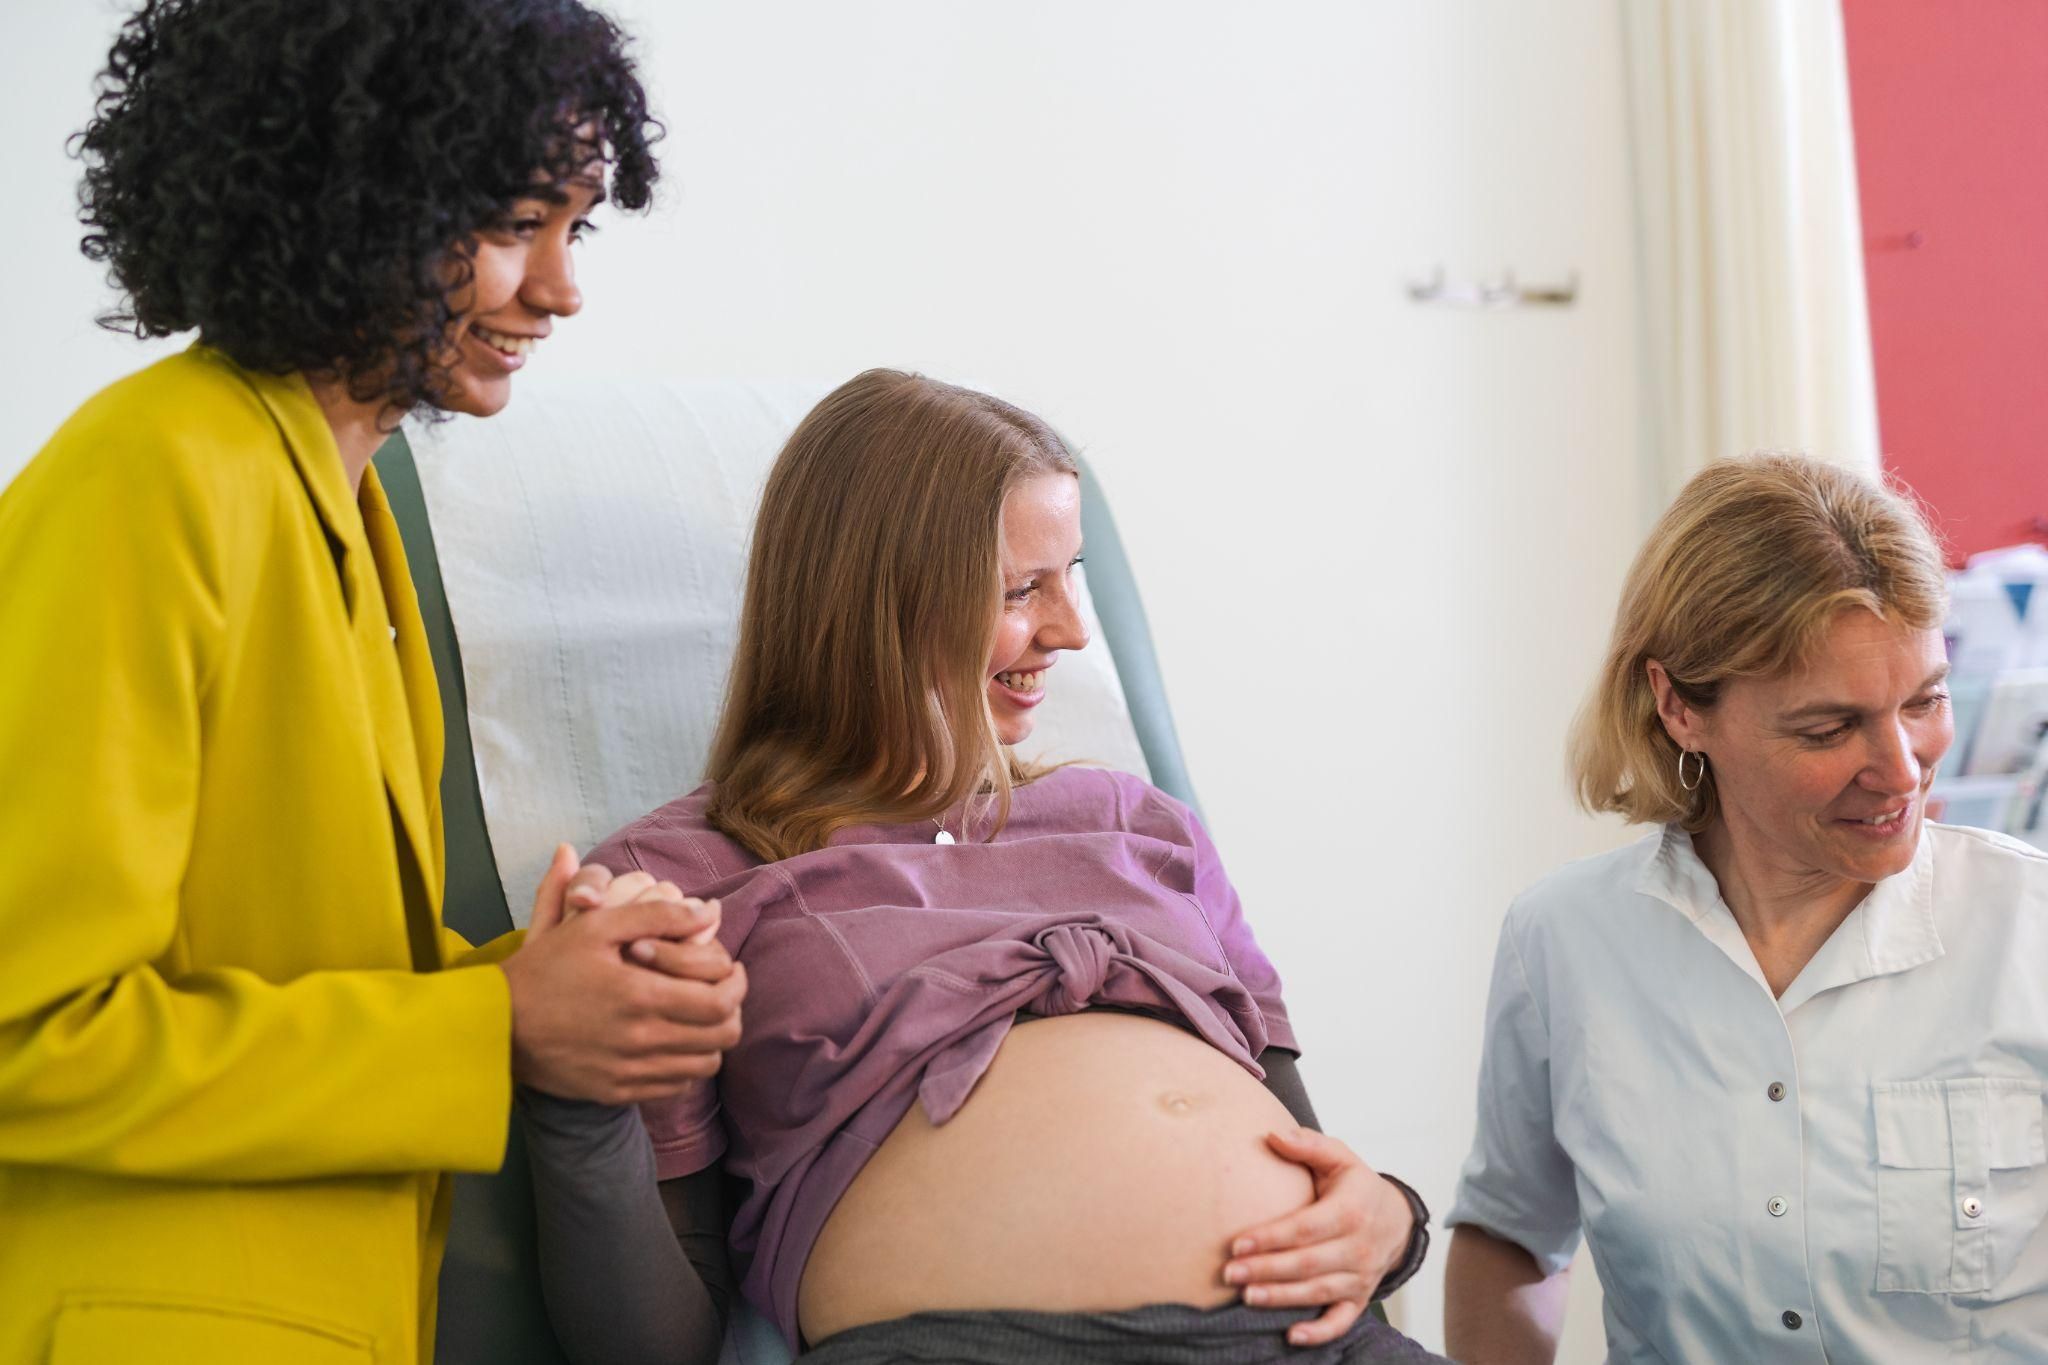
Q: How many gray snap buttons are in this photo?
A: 4